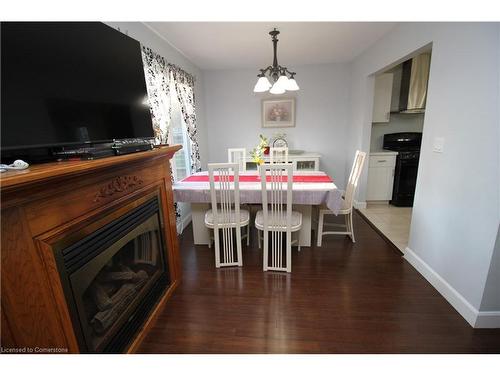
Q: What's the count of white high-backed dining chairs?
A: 5